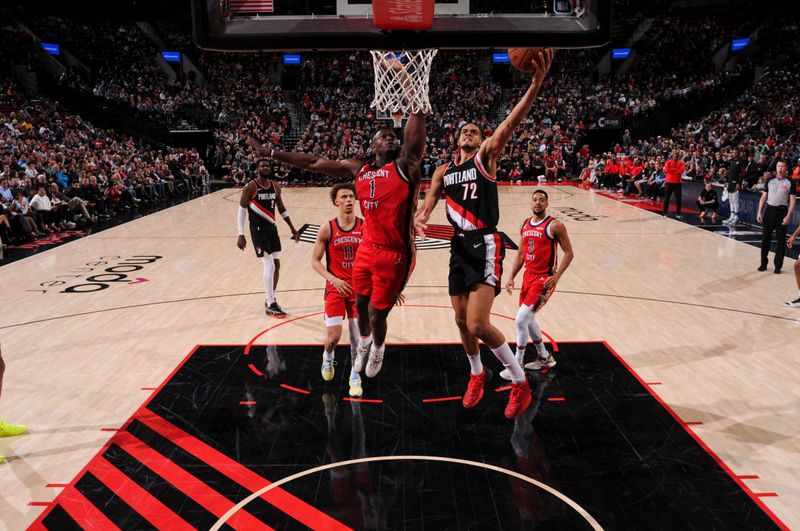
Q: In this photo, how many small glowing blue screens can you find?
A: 6